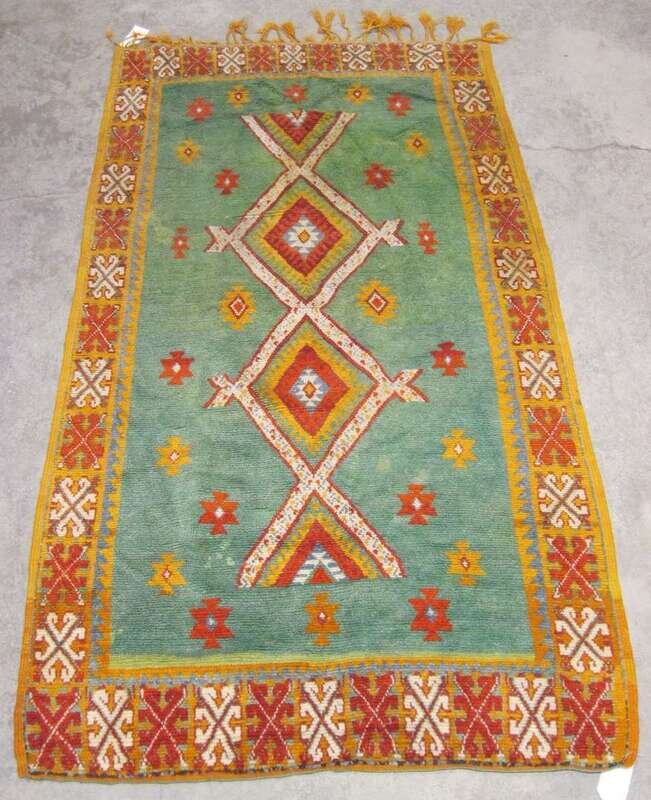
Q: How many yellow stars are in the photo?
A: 11